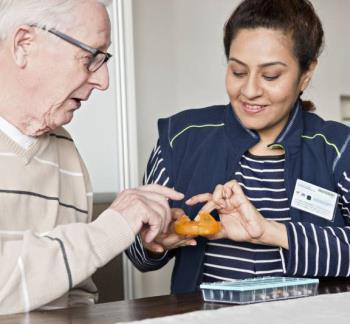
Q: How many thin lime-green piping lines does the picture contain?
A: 2